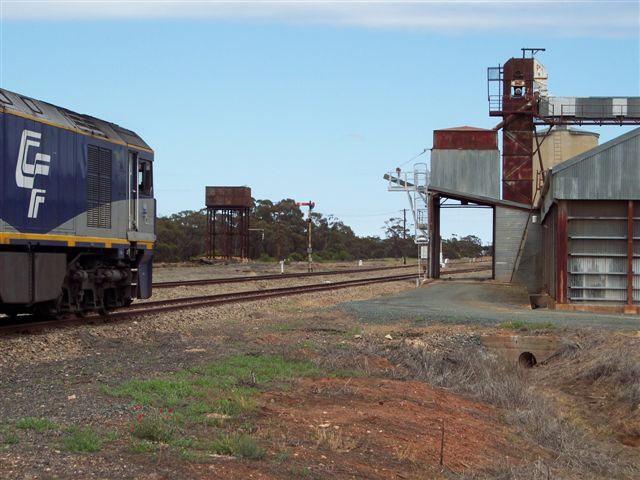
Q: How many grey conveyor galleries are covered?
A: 1